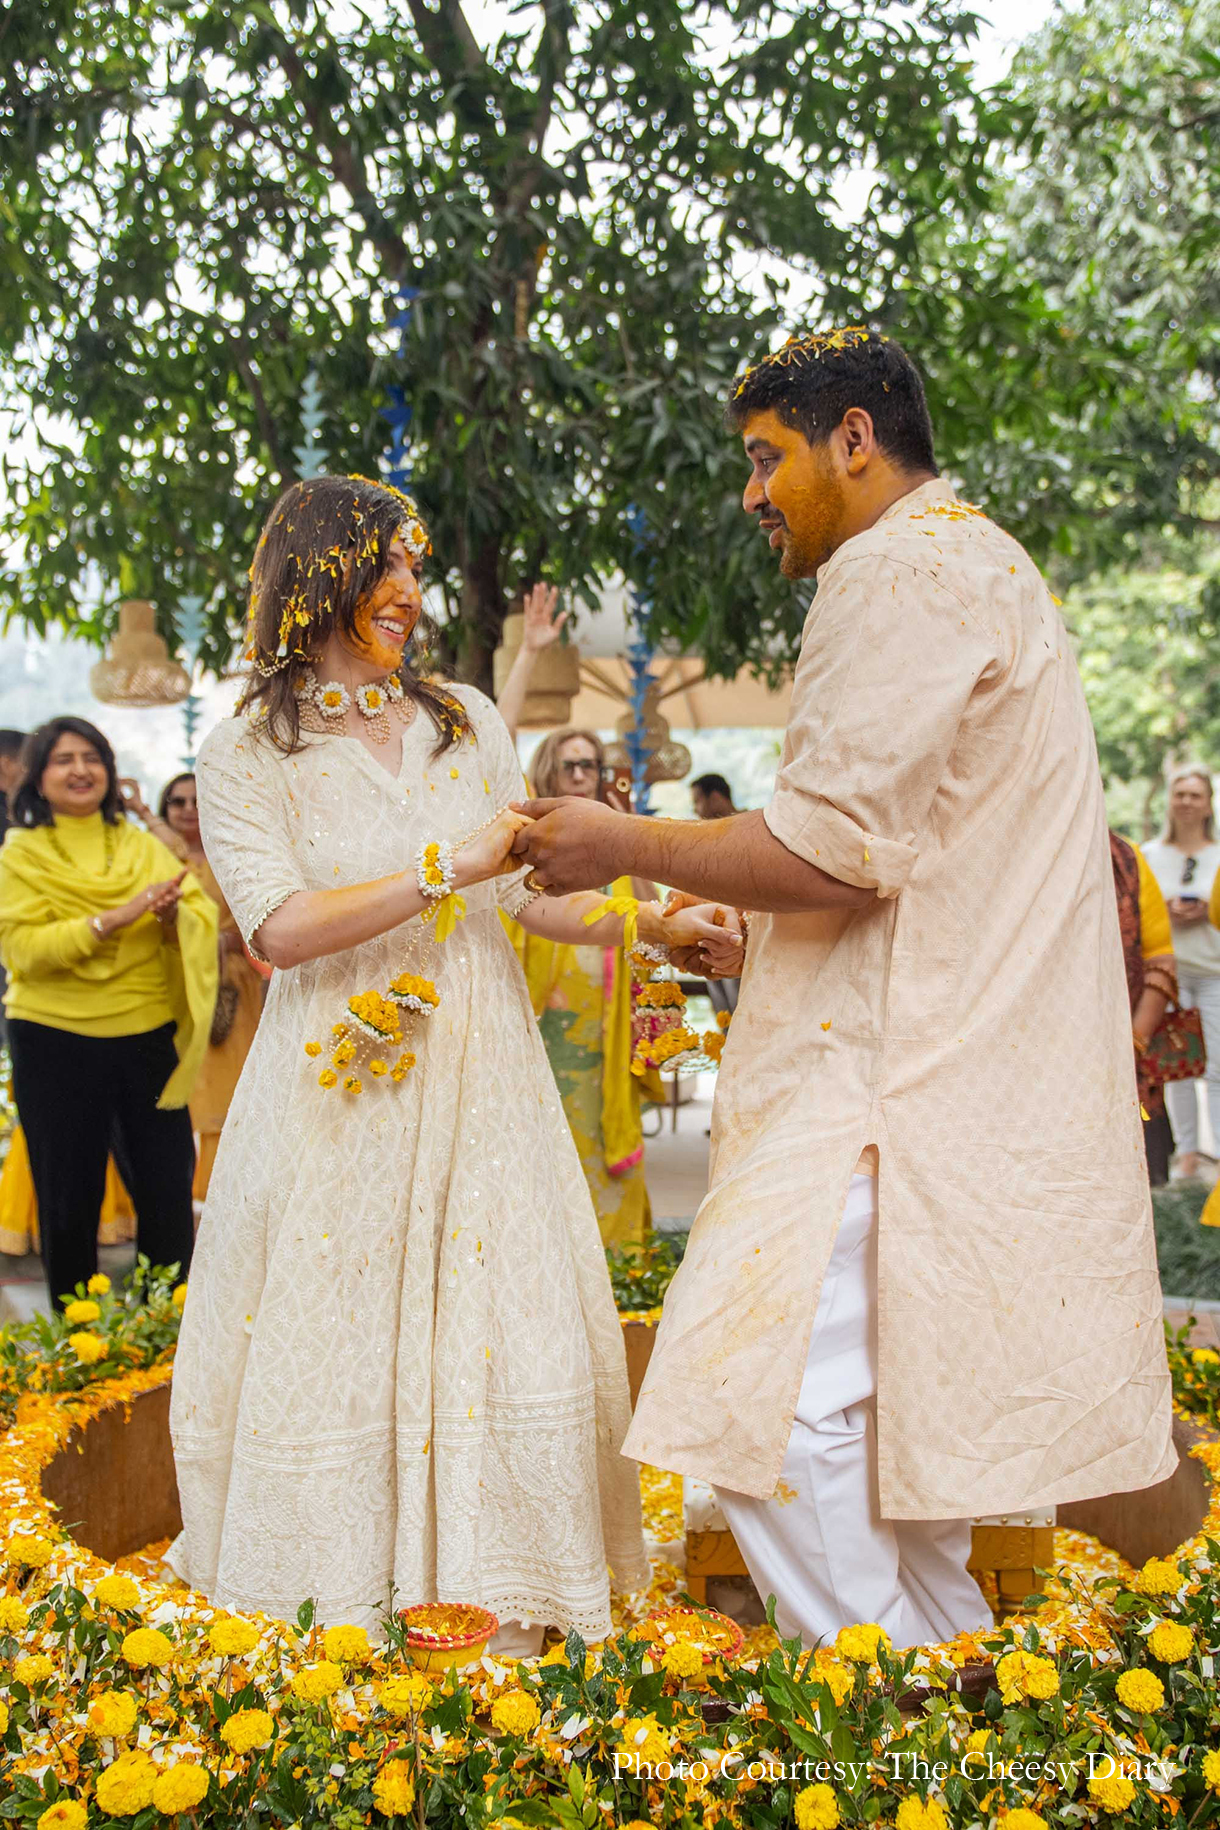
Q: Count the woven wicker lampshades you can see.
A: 3